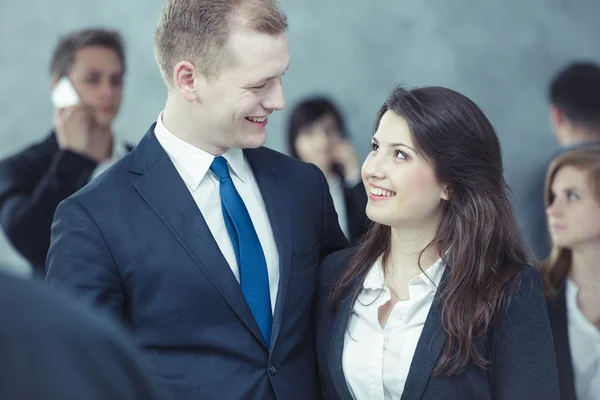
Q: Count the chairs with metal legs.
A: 0